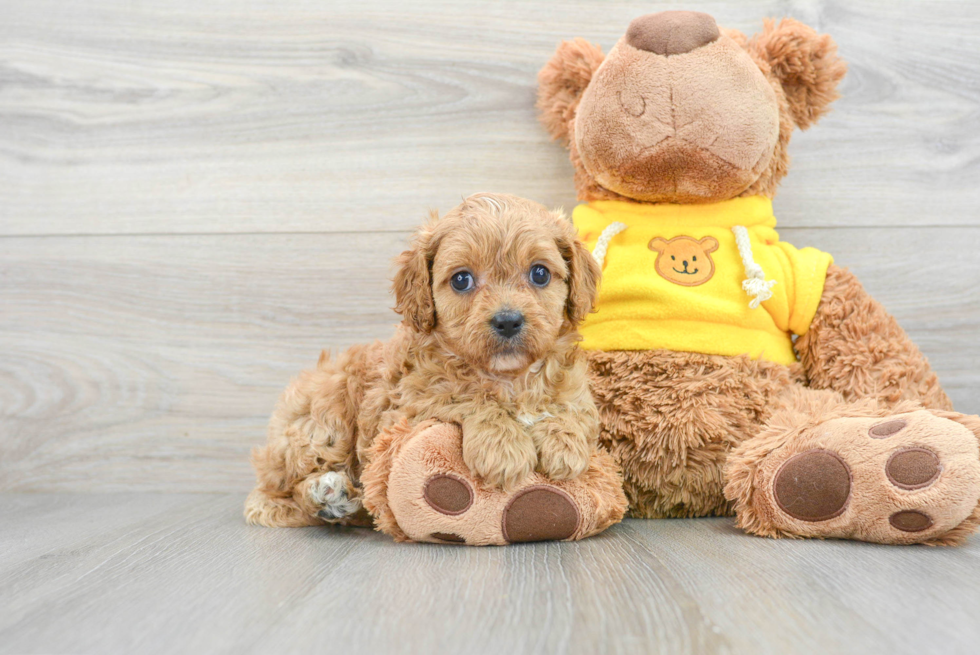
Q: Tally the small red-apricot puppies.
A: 1